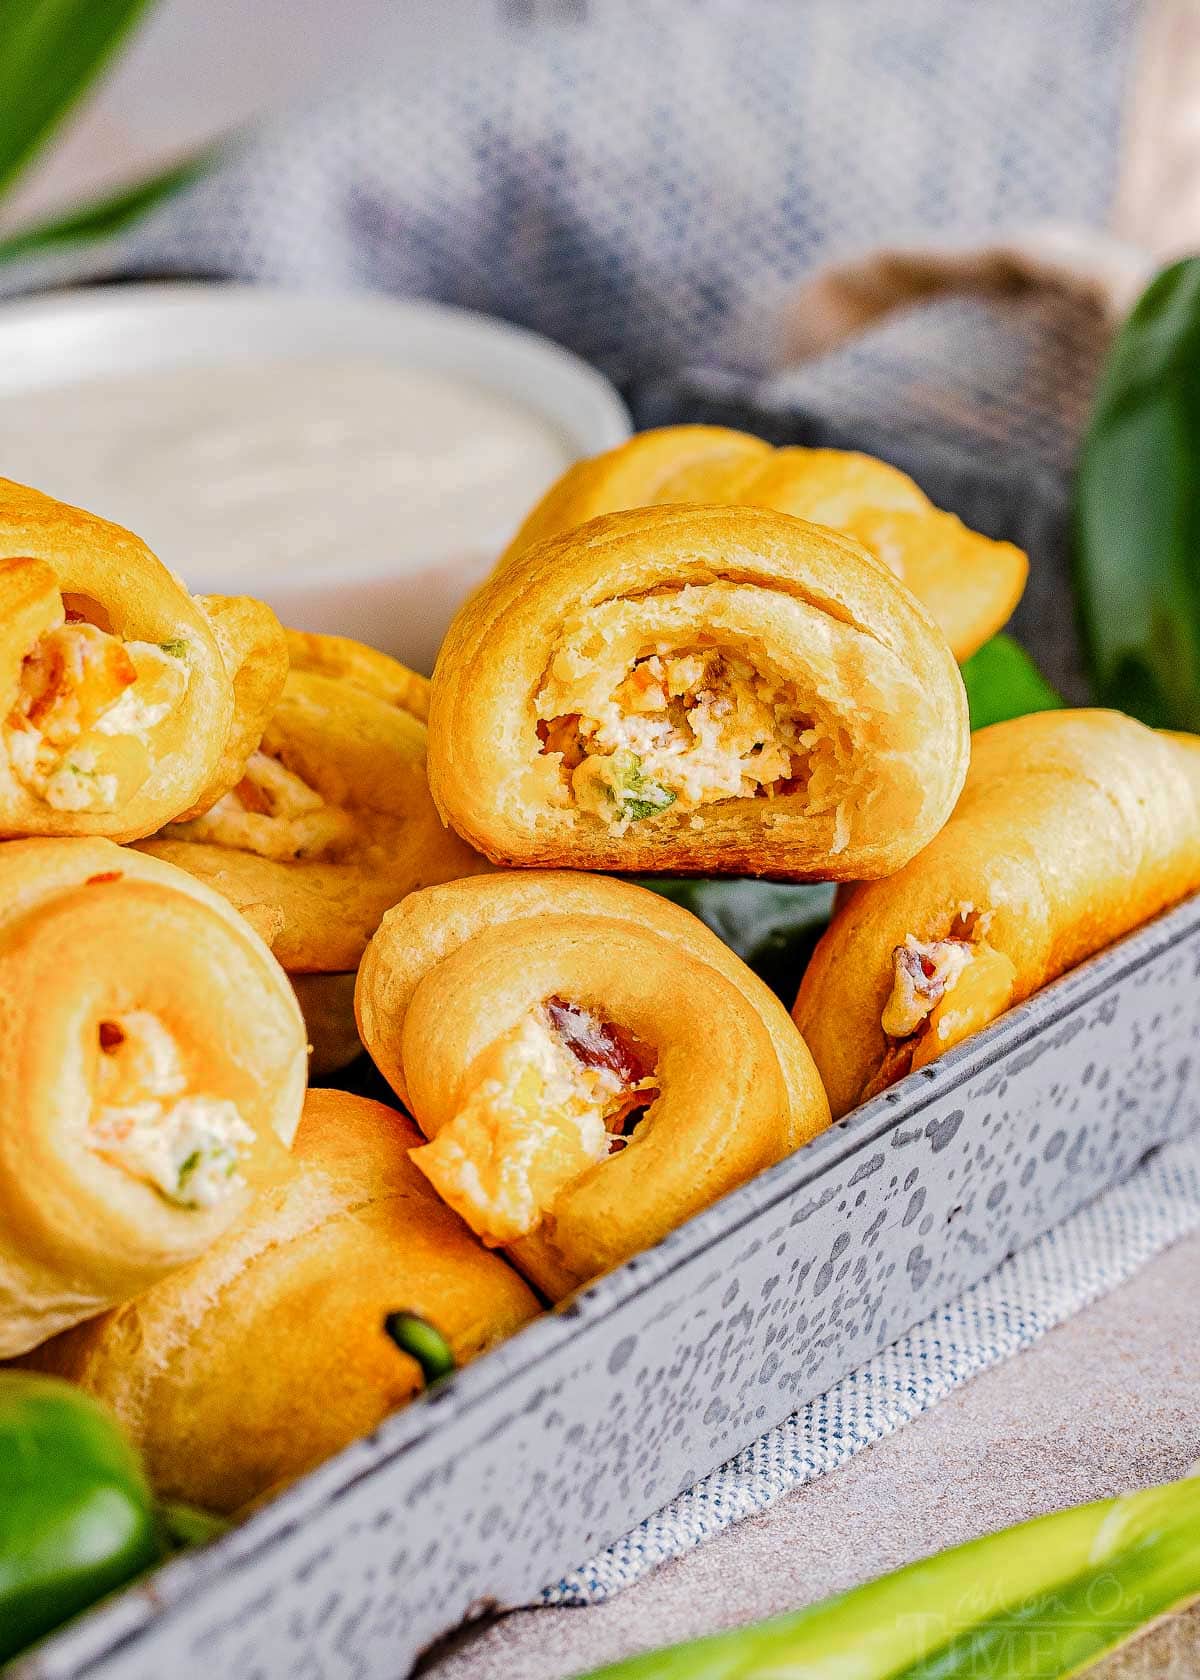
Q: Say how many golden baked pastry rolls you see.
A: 8